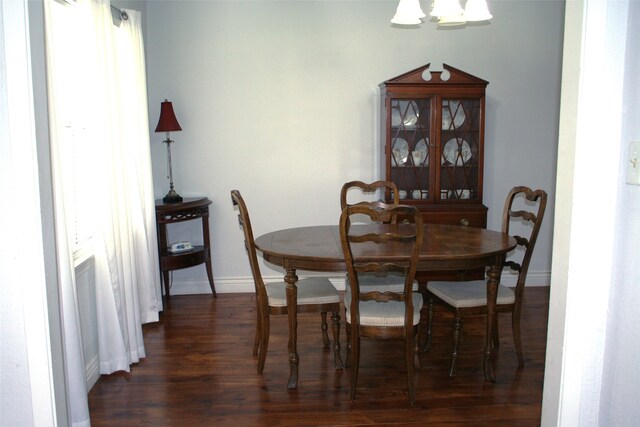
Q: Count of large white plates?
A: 5